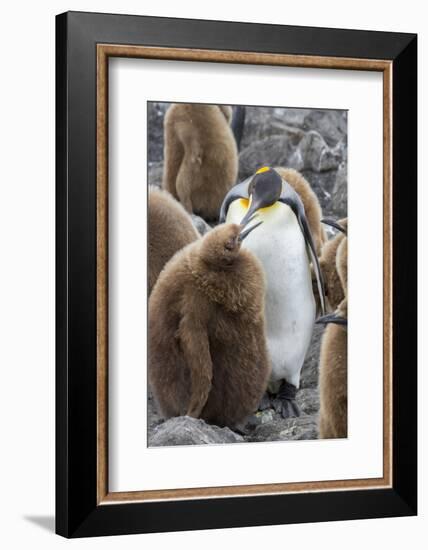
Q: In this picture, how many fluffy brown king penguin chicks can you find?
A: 6